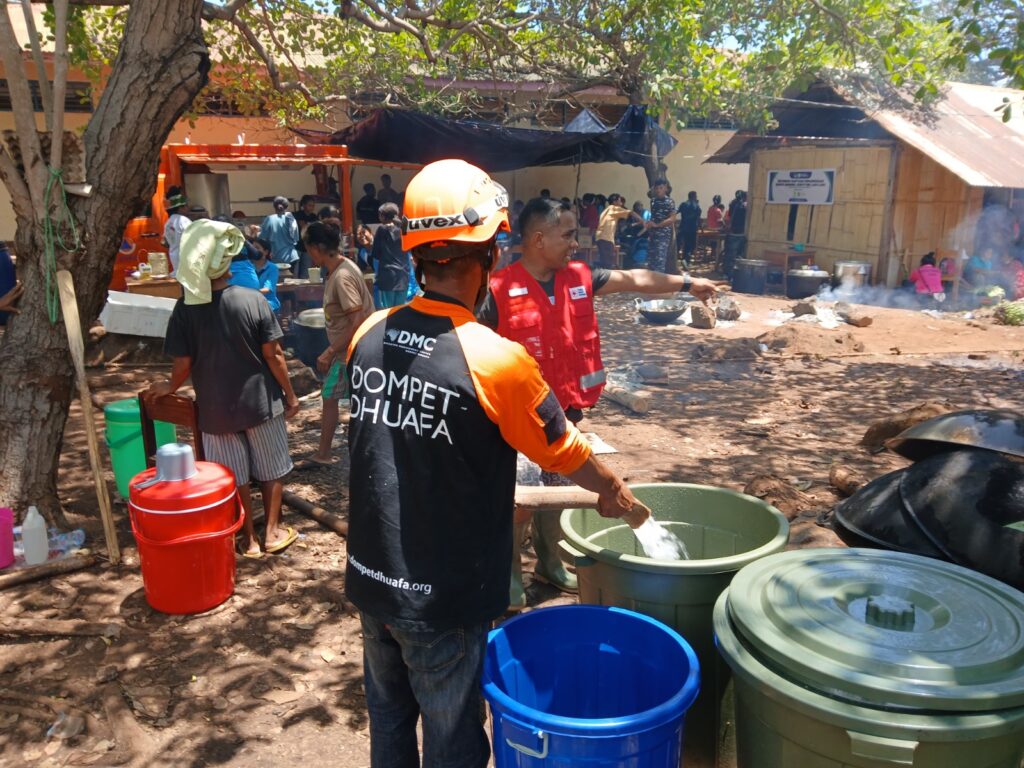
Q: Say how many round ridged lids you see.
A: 1